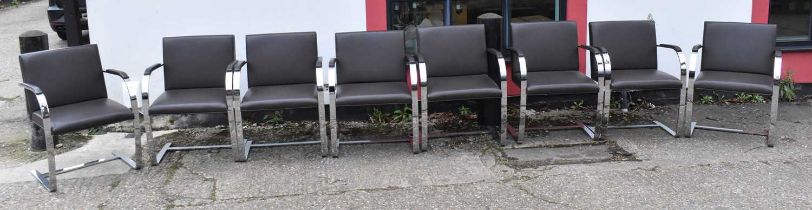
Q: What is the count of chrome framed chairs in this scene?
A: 8